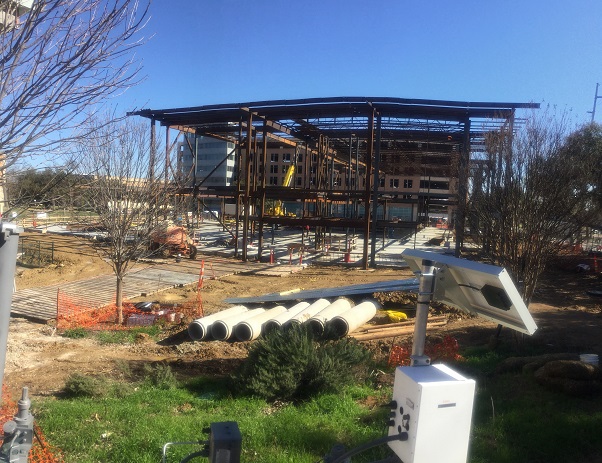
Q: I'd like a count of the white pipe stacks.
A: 7